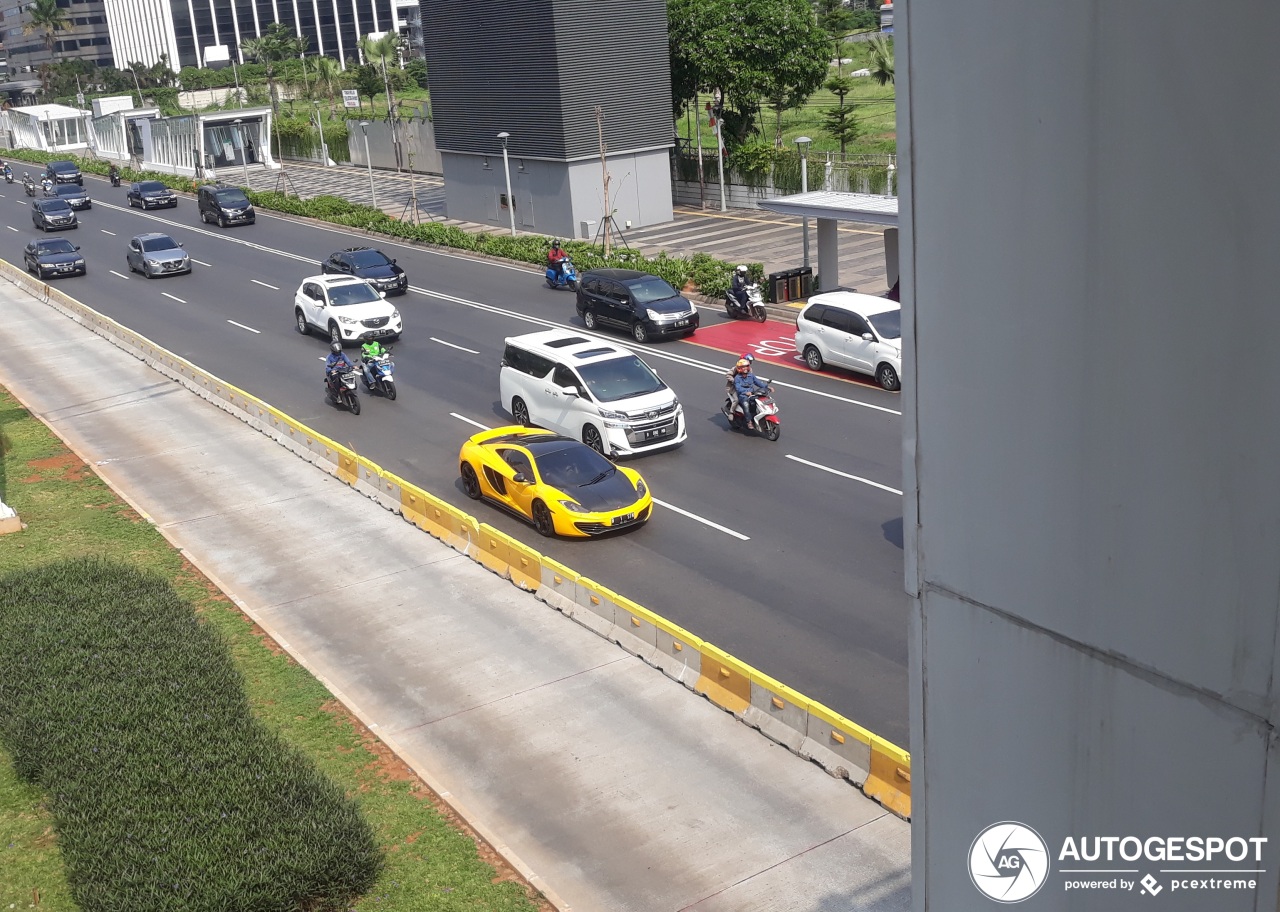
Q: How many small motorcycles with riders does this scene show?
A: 9